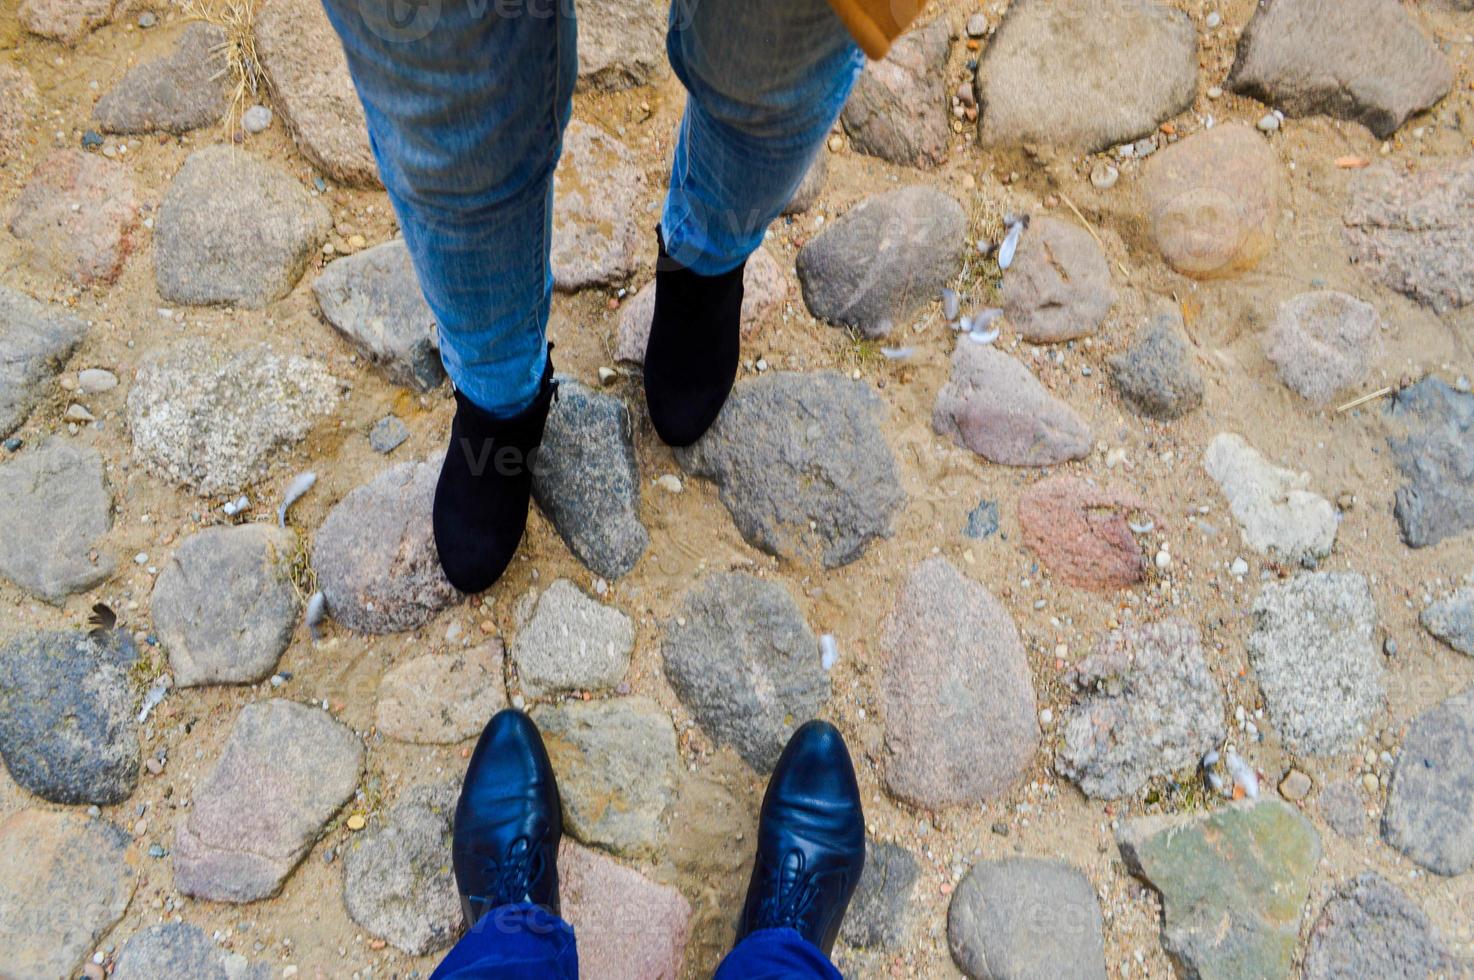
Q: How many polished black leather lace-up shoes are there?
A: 2